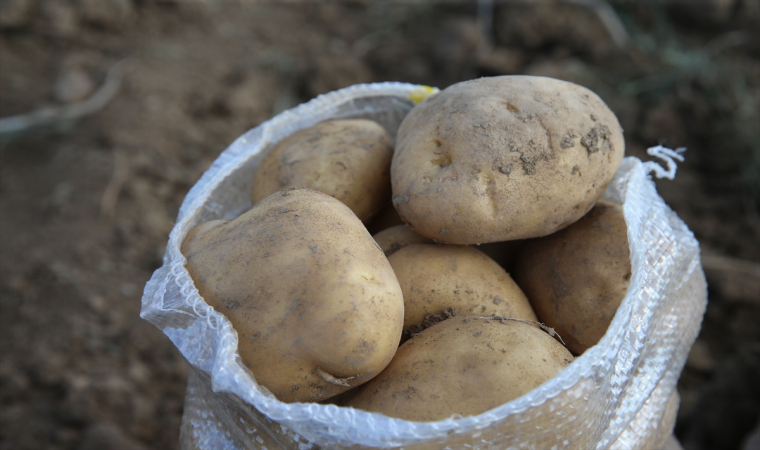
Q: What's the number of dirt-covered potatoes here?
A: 7